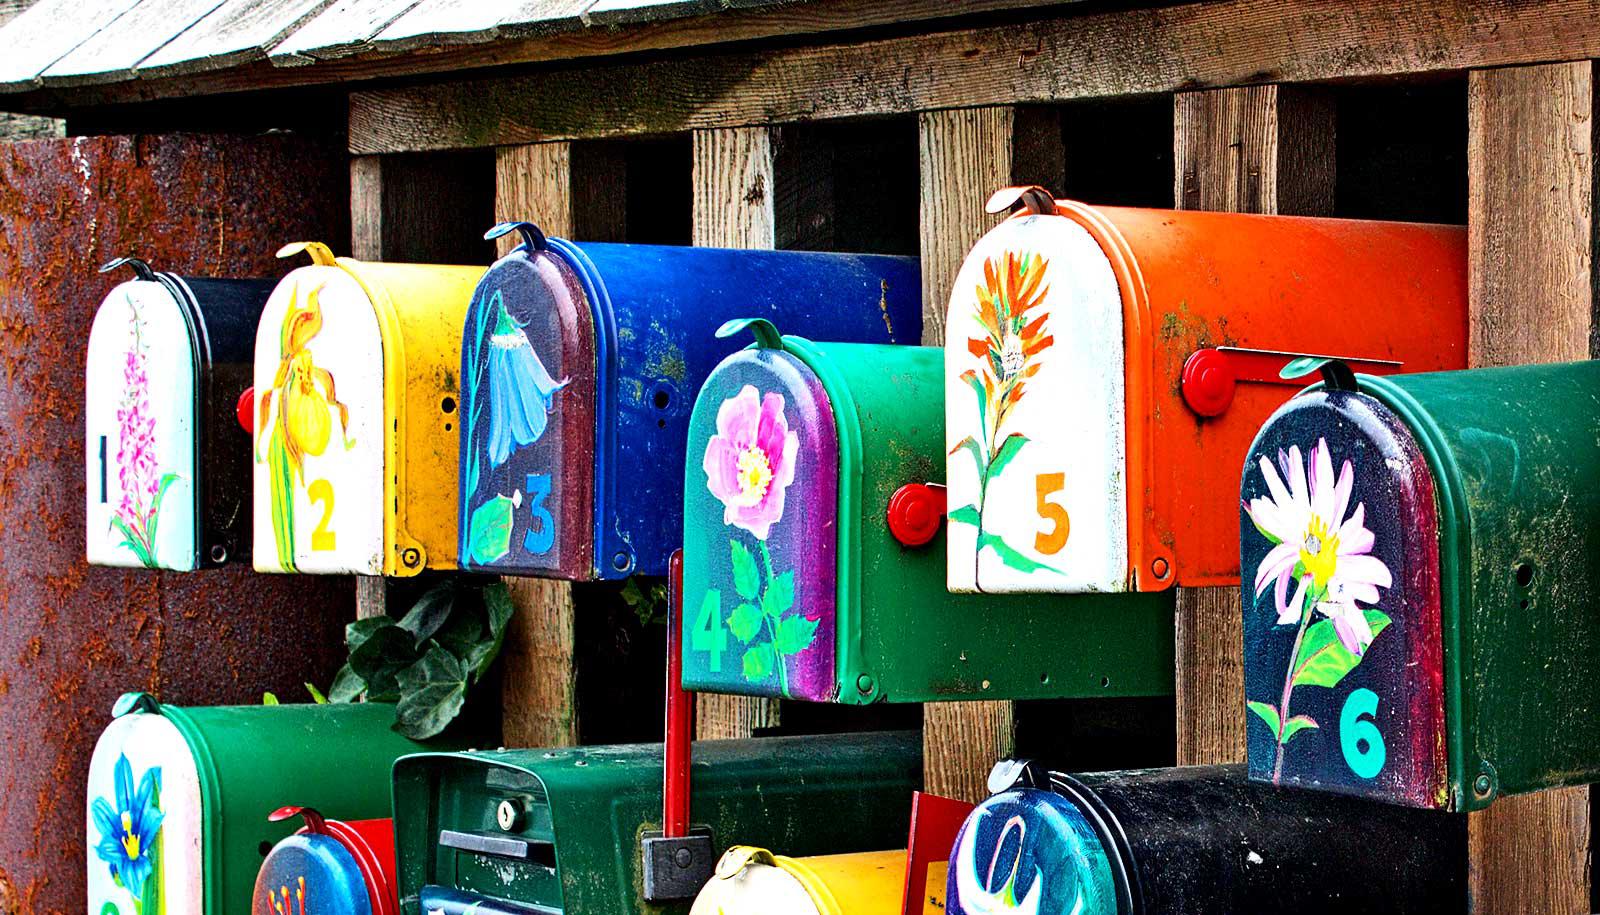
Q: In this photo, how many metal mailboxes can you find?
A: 11